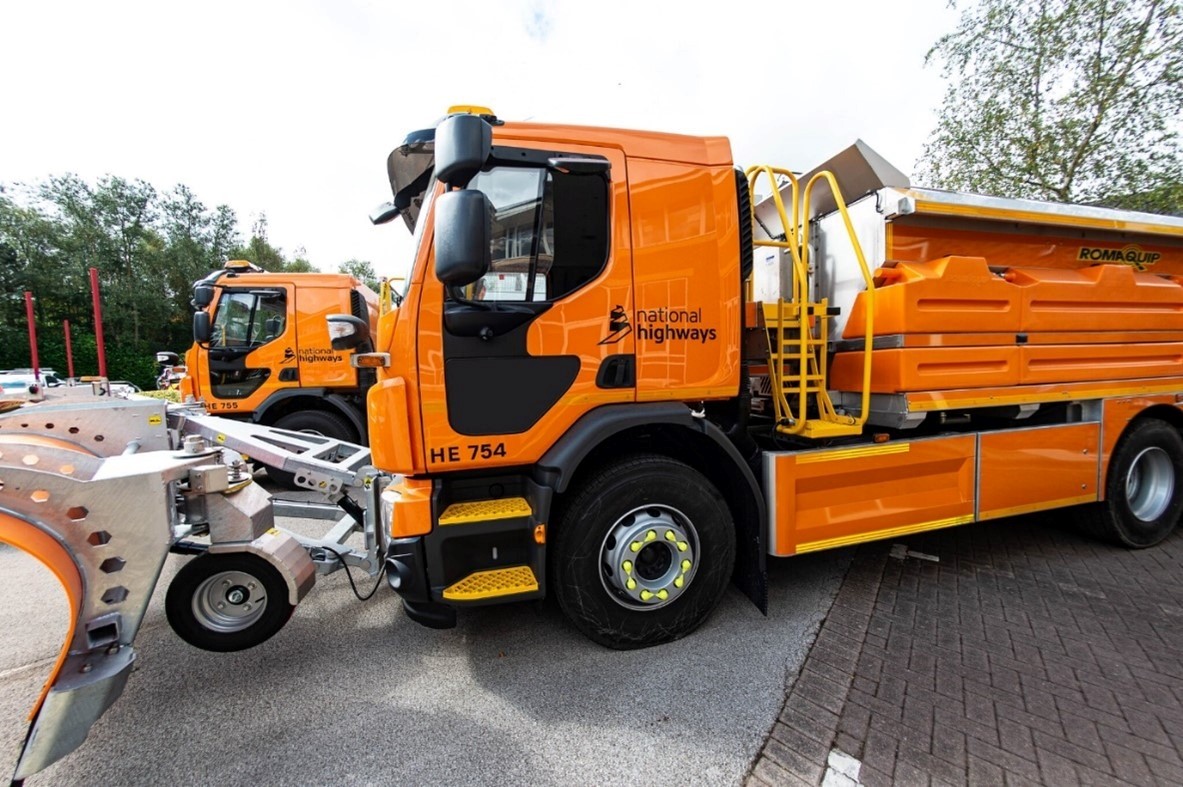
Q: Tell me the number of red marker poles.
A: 3